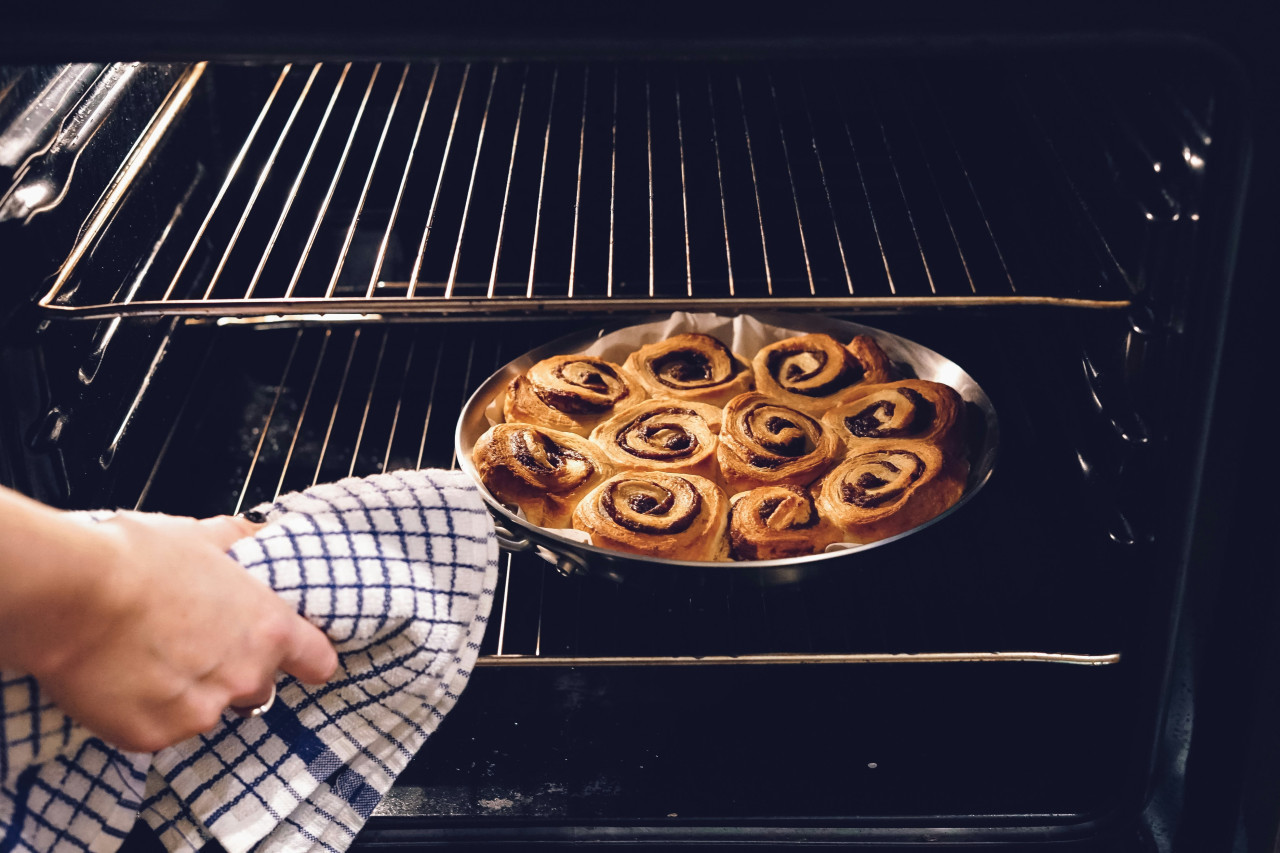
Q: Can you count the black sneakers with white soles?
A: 0